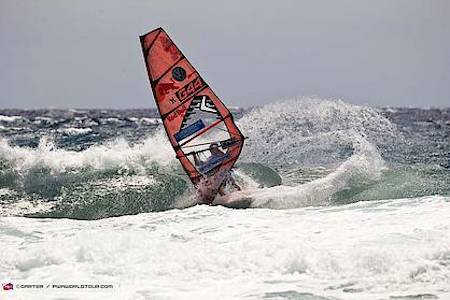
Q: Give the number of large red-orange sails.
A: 1